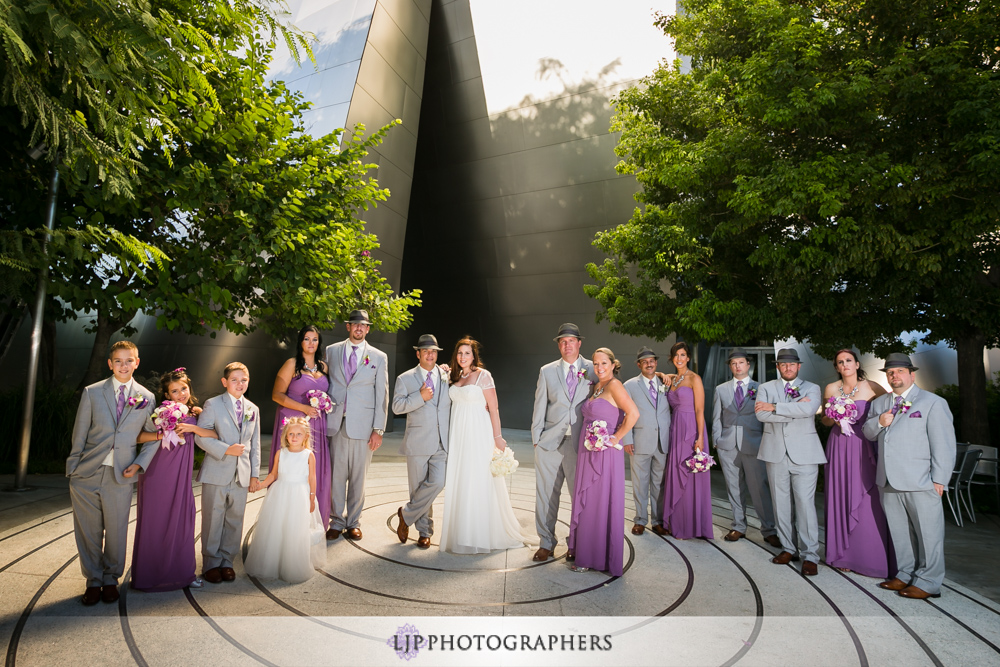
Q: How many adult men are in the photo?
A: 7